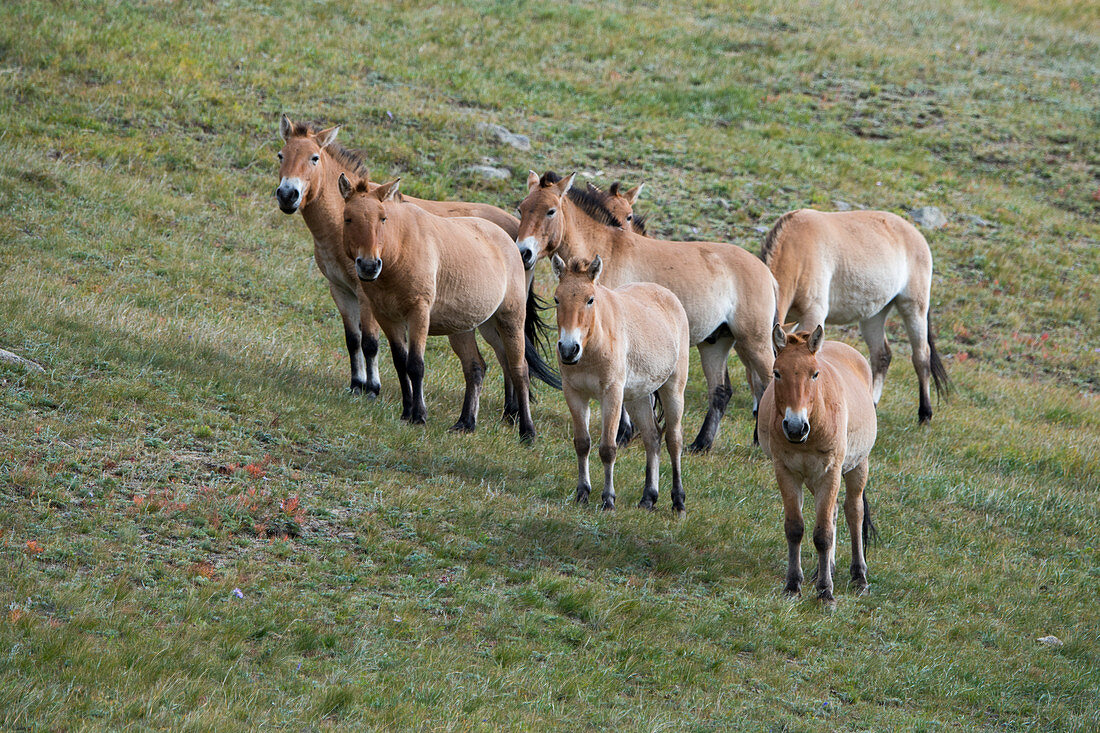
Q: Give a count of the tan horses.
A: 7